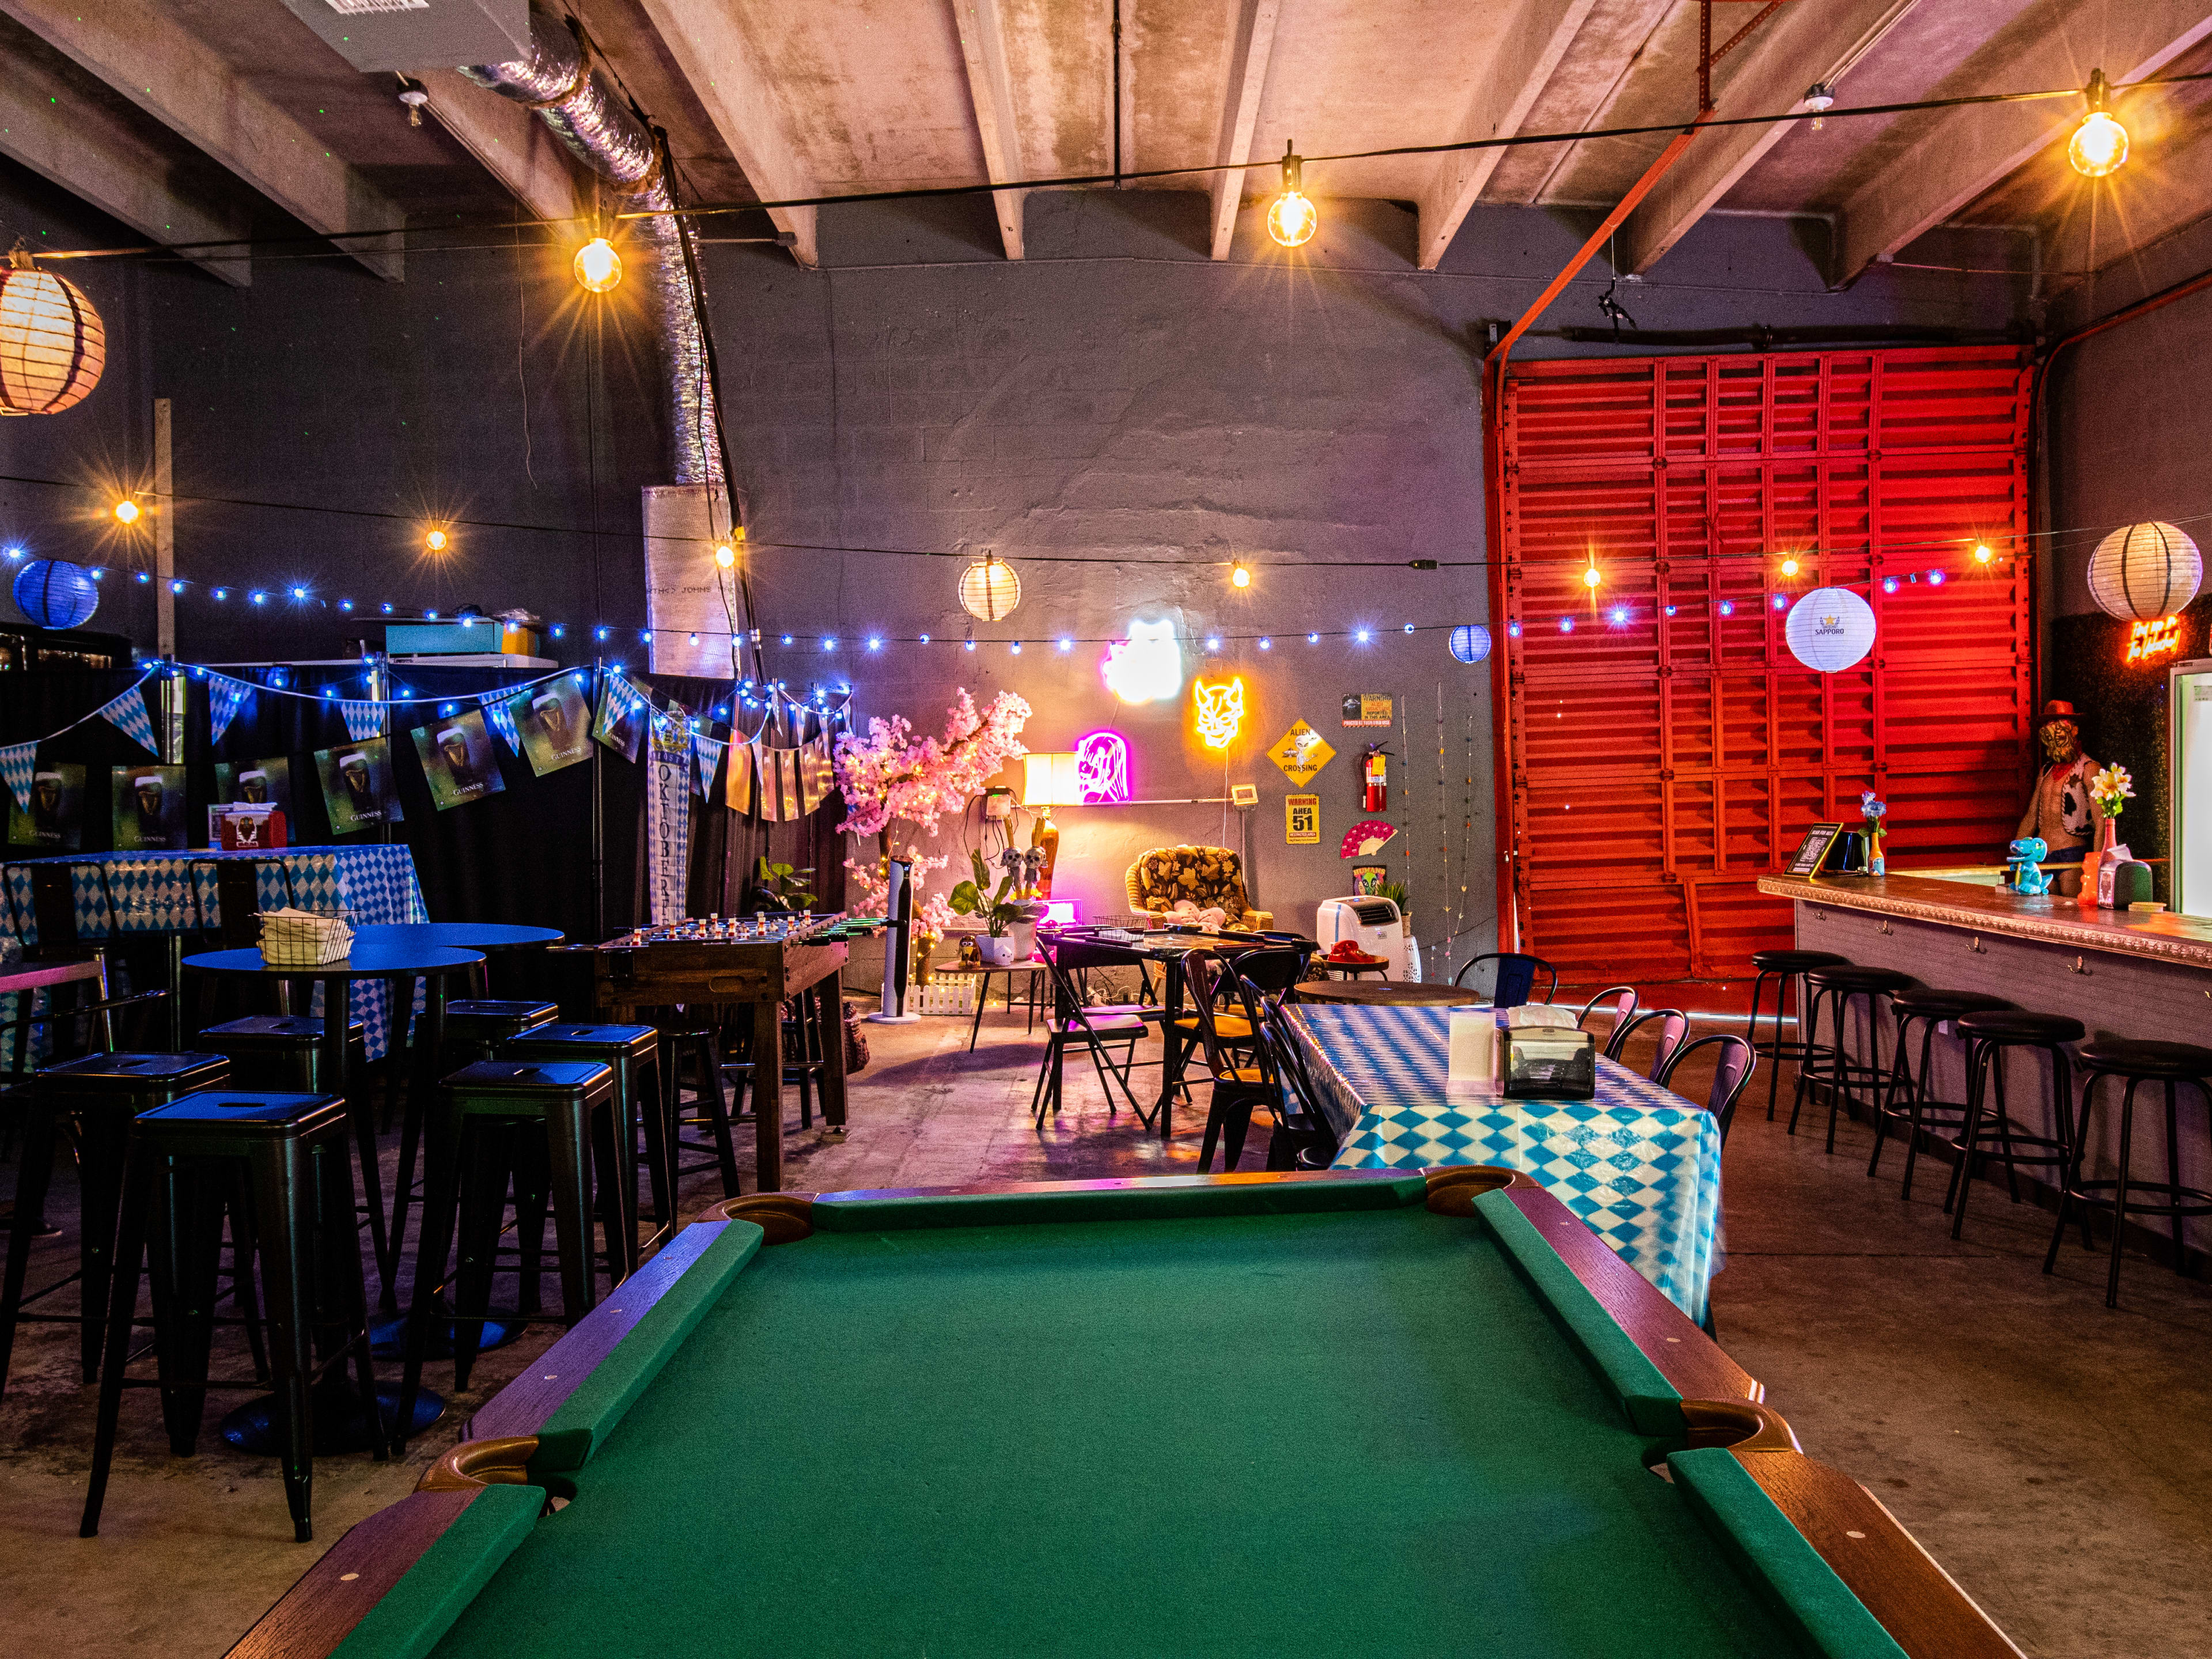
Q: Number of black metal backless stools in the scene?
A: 11